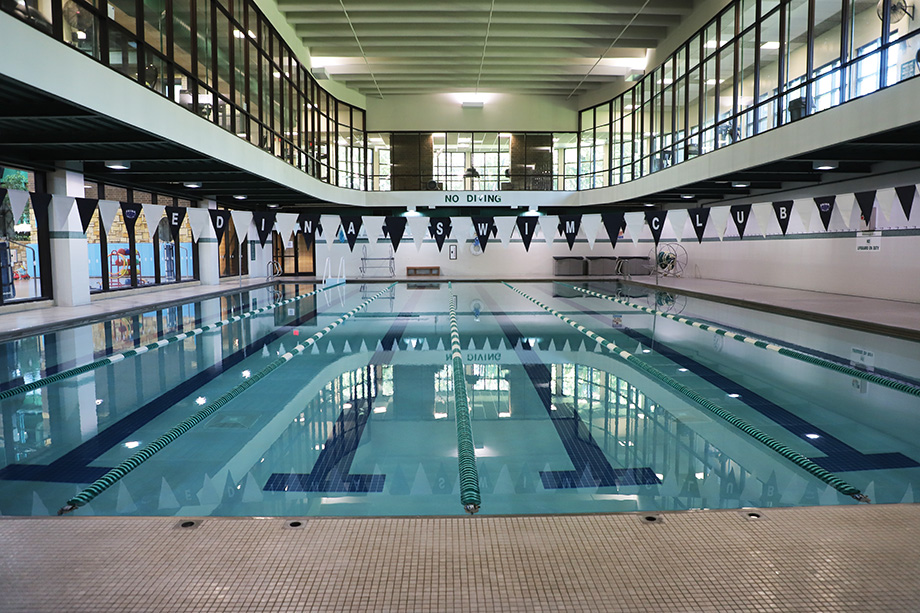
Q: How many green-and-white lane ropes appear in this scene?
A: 5